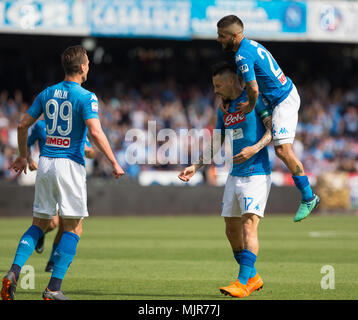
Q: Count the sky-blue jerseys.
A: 4